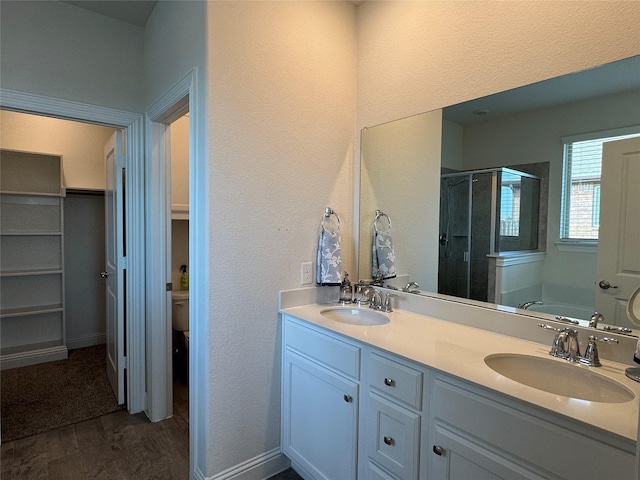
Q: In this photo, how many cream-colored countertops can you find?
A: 1